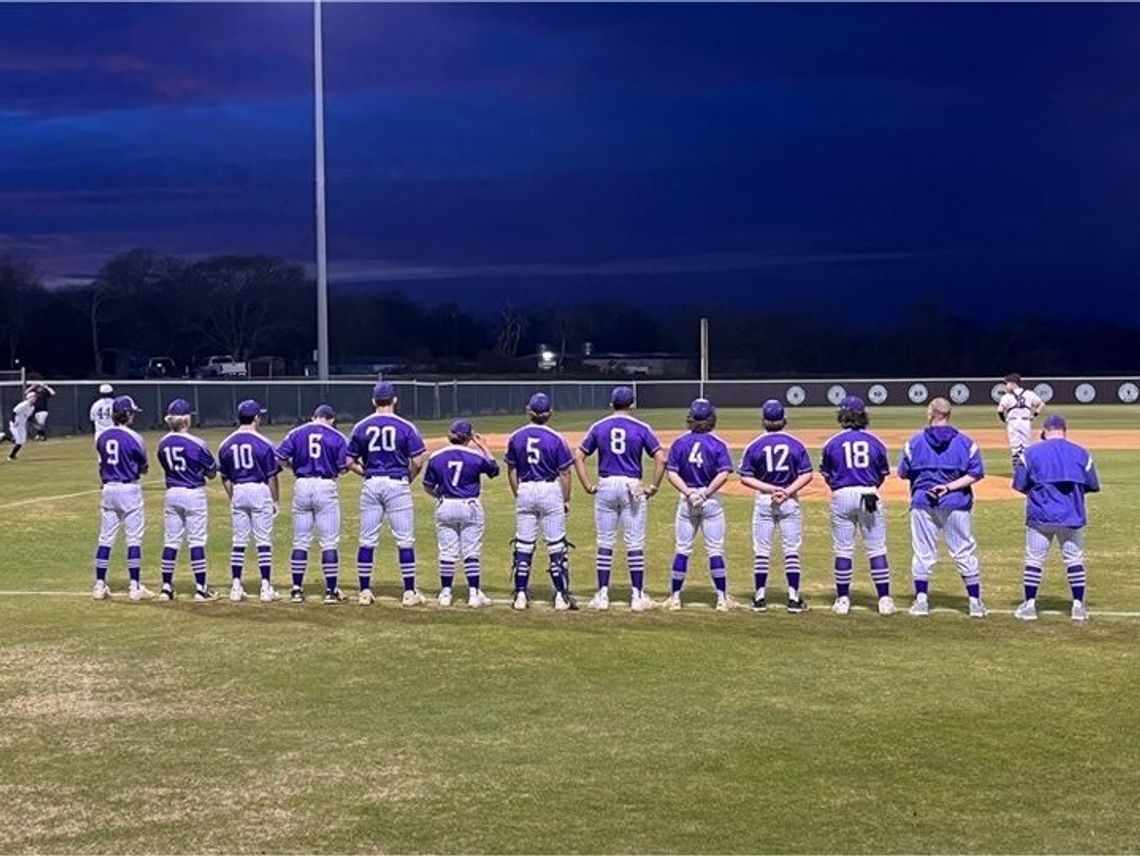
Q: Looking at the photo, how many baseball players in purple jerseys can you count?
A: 11